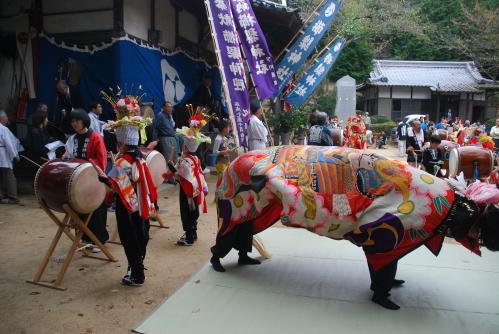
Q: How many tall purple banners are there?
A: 2